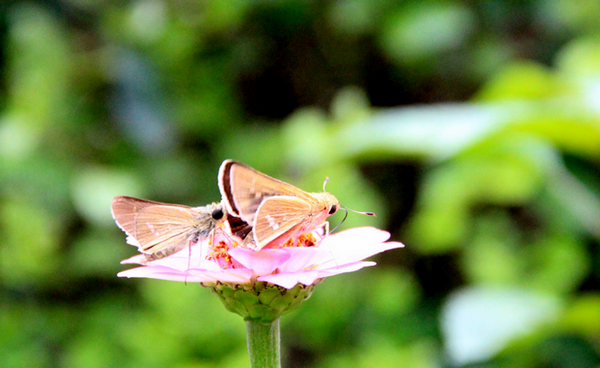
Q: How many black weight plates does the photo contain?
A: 0